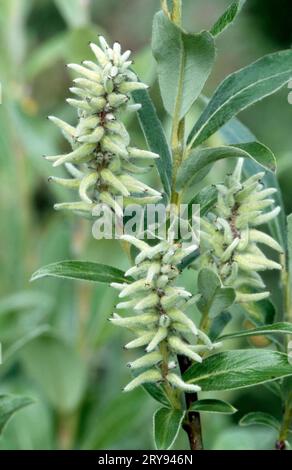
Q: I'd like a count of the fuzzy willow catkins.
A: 3